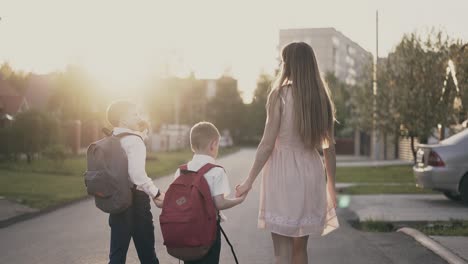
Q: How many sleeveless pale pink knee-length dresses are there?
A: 1